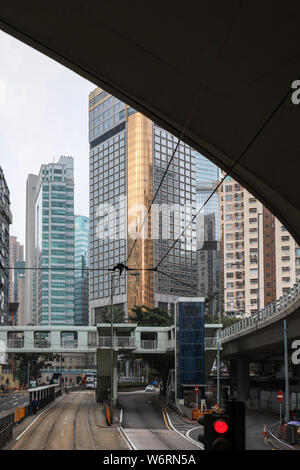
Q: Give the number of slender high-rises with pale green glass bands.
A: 2